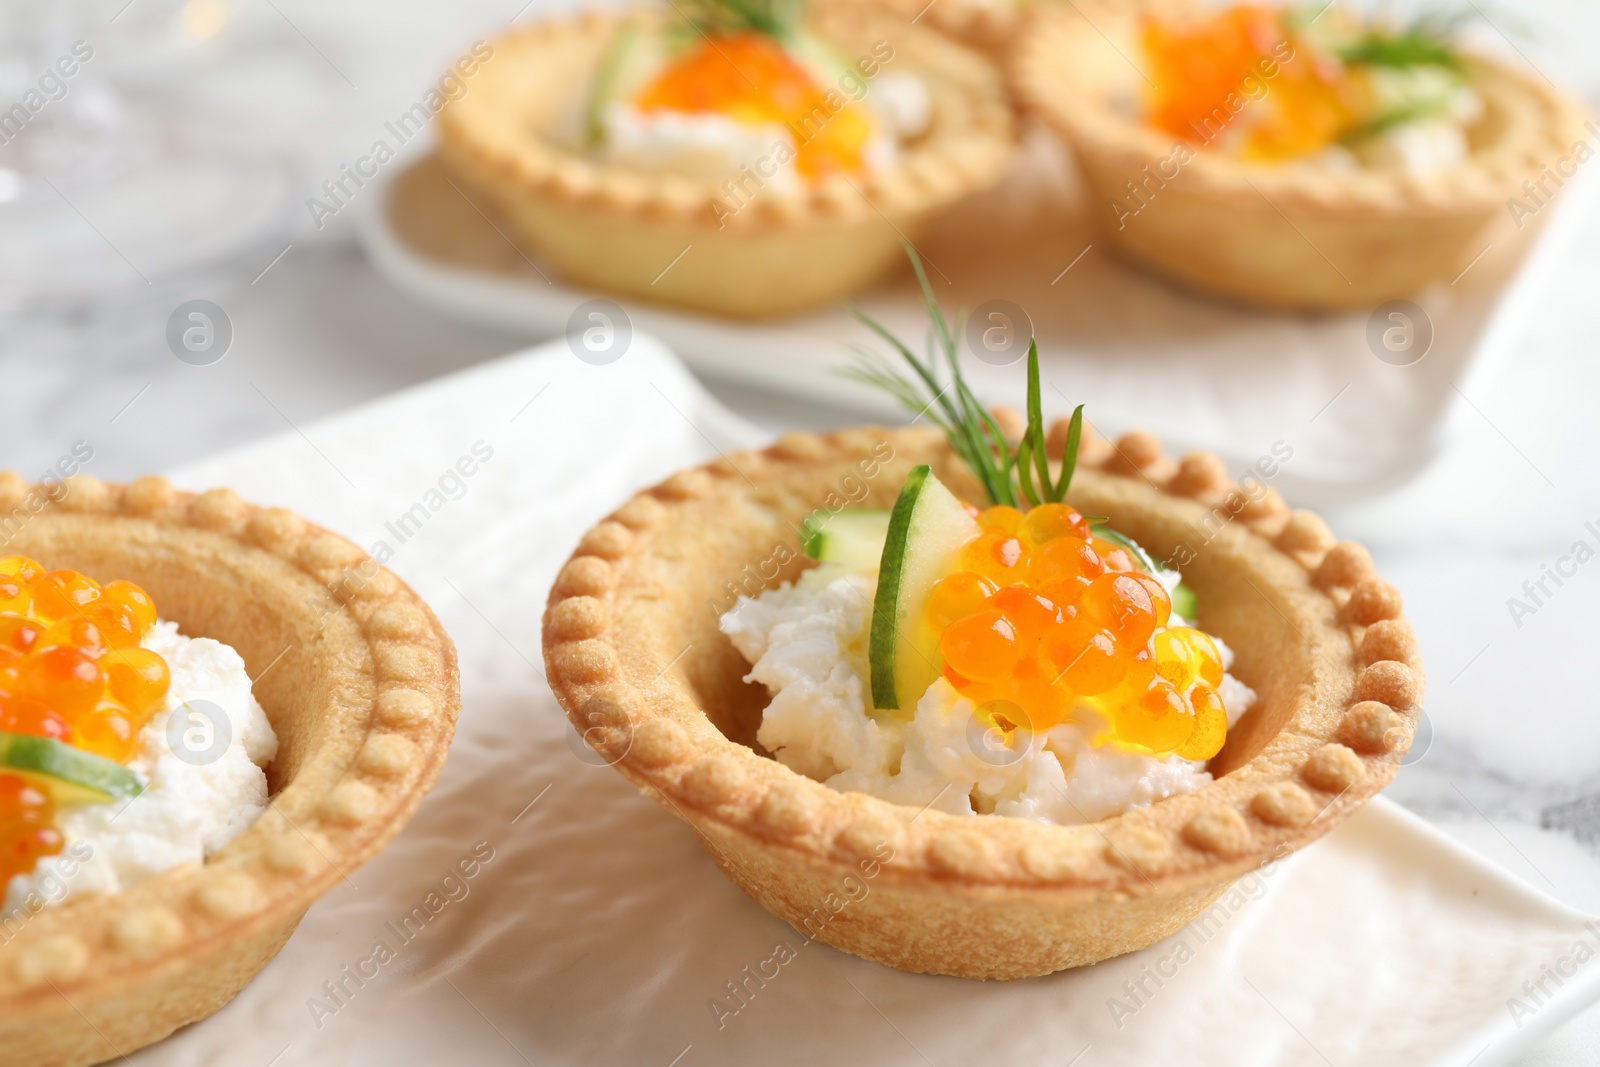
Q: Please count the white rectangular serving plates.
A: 2